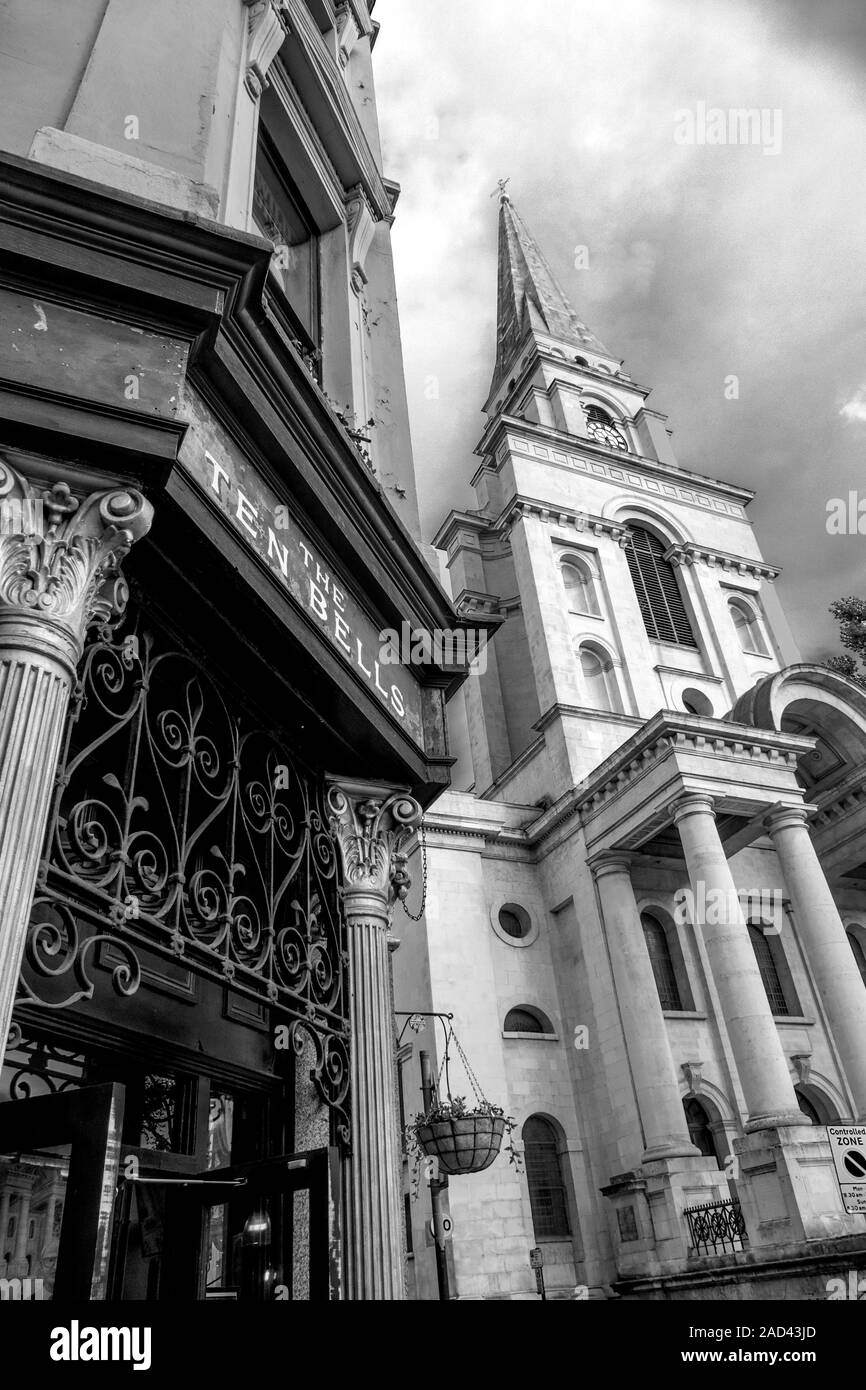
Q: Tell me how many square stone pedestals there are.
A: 2